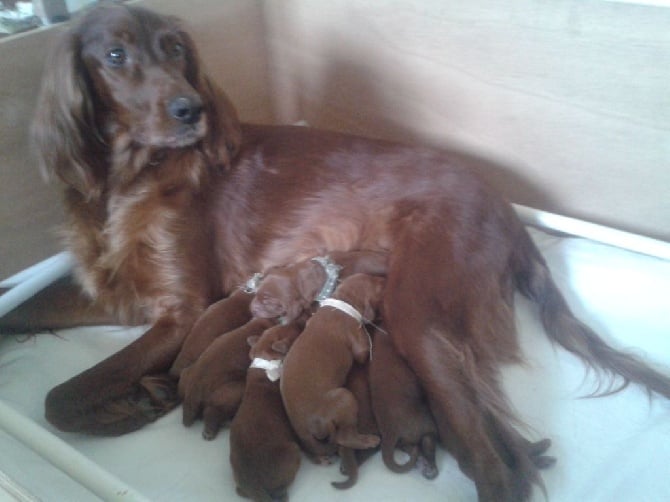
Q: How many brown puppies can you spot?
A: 7